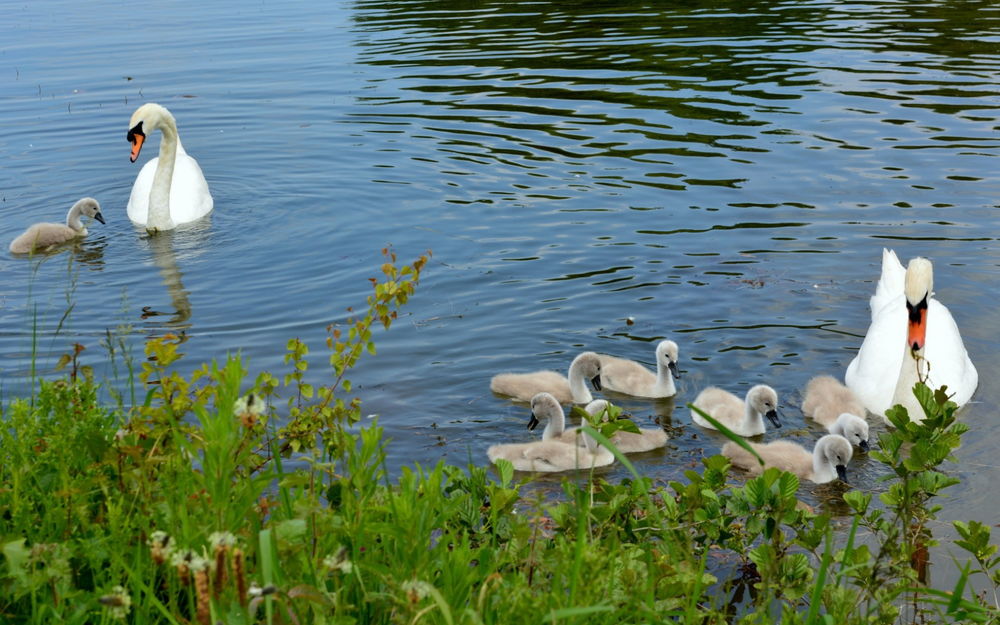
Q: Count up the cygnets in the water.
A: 8